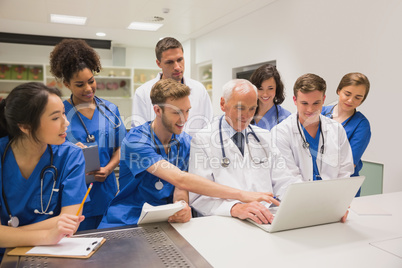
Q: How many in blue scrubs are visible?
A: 5